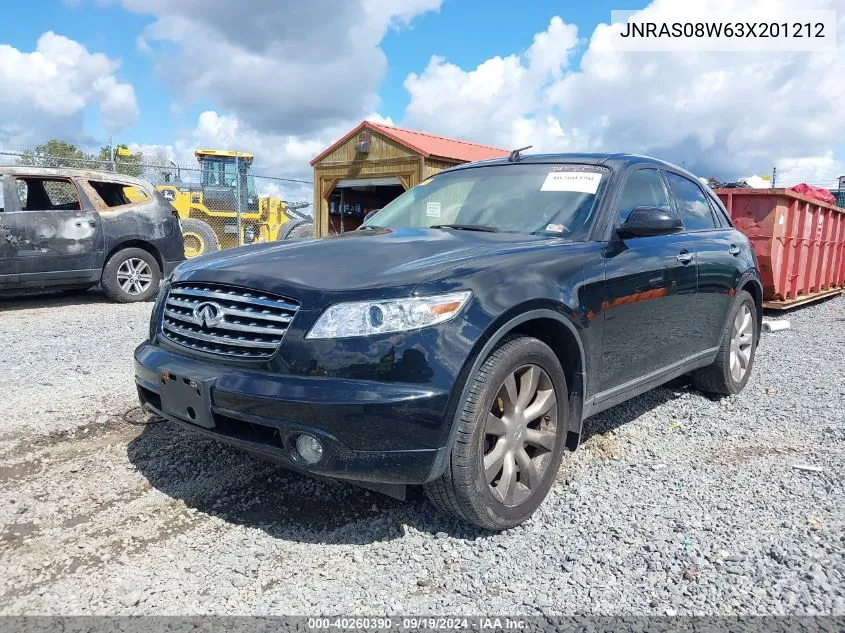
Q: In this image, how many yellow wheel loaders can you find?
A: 1